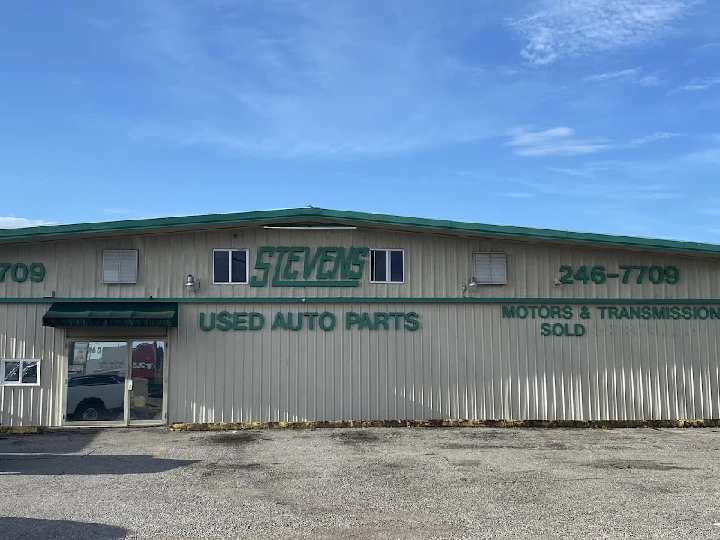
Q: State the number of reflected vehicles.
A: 1